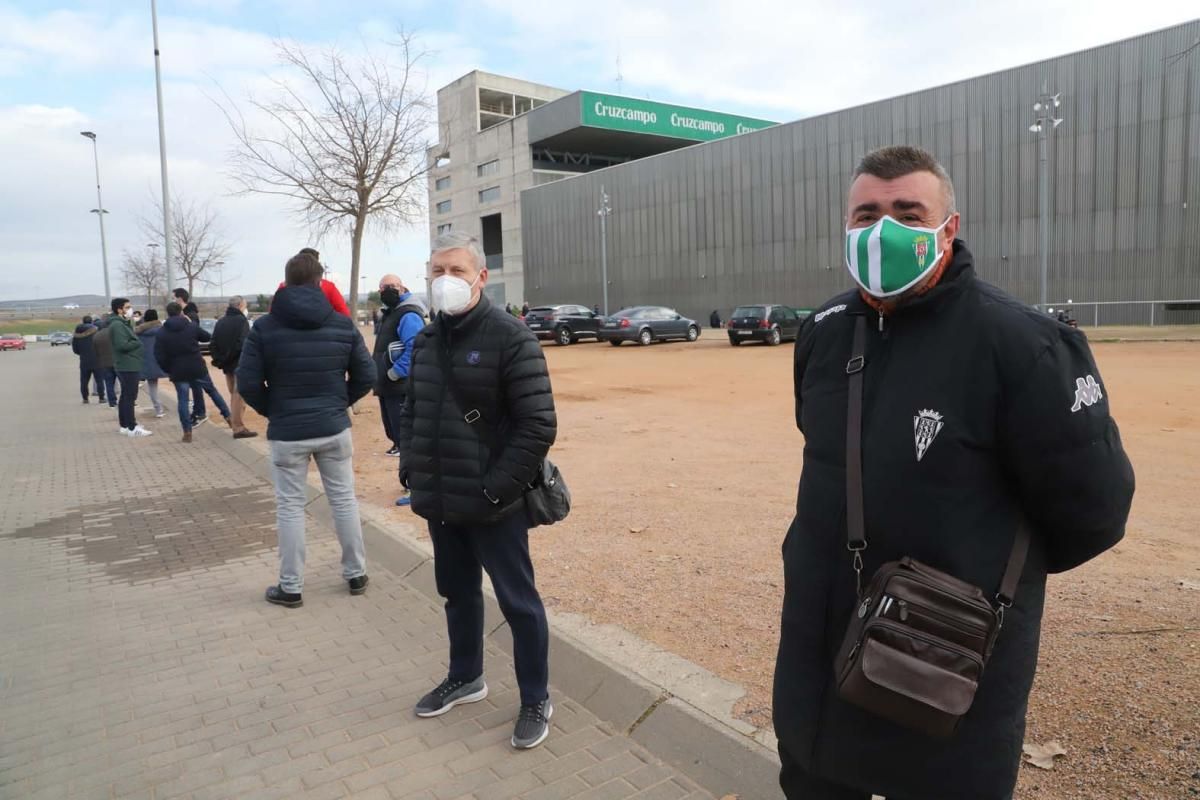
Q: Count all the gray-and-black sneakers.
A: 2